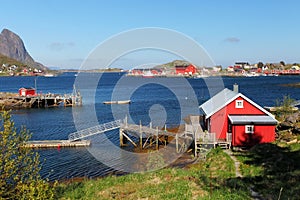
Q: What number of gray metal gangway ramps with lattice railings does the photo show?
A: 1